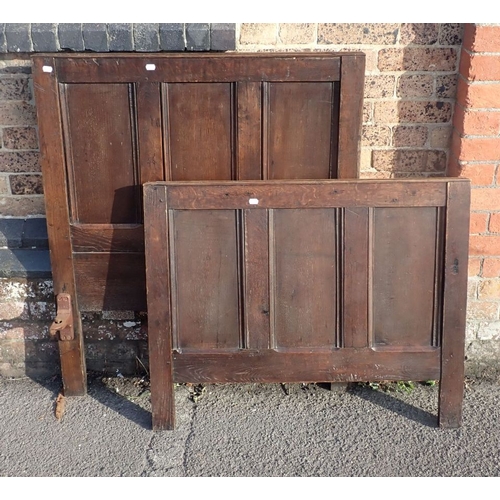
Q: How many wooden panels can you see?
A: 6